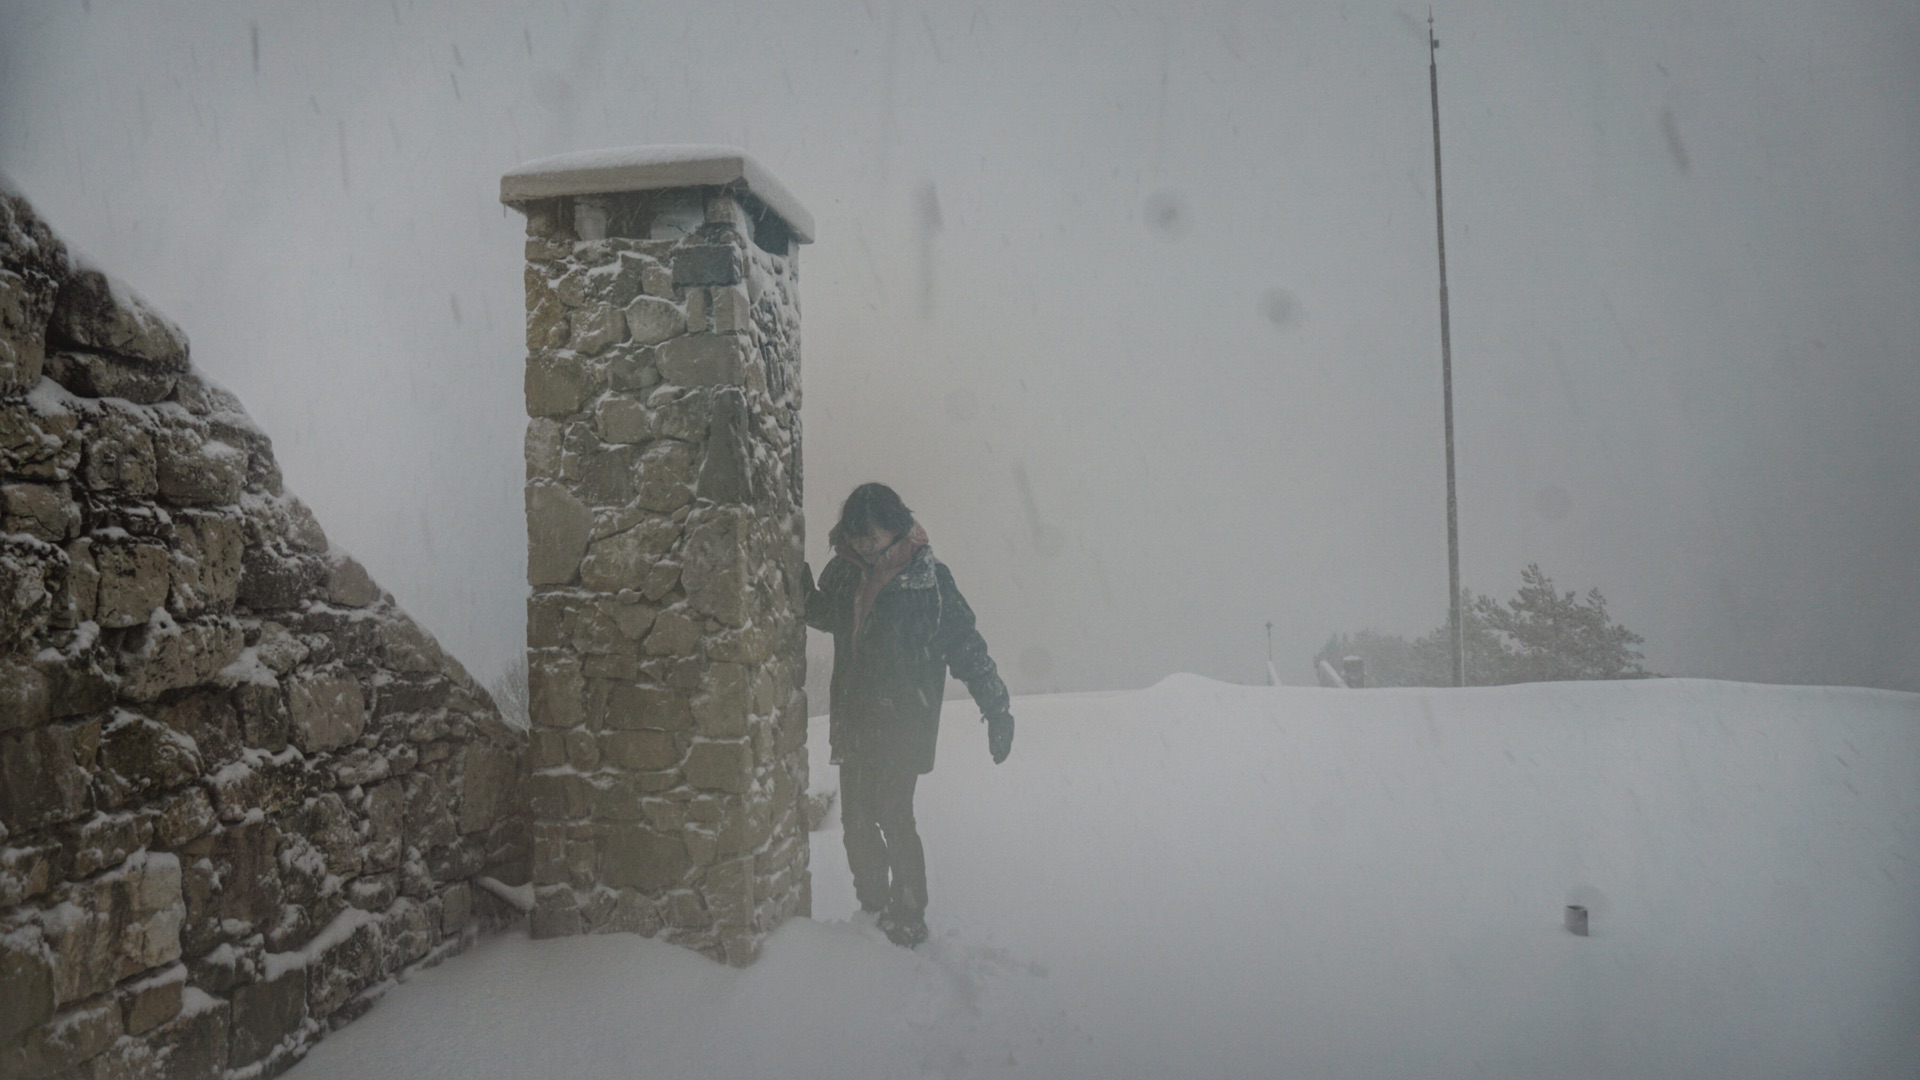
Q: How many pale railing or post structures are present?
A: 2